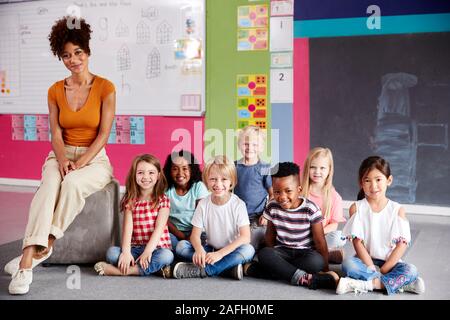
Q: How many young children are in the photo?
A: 7